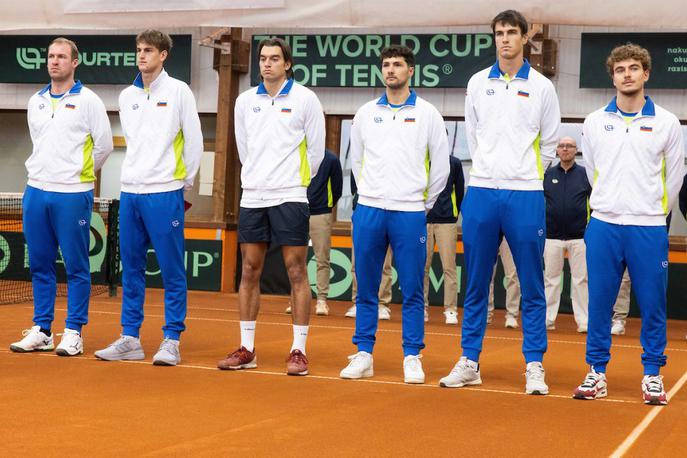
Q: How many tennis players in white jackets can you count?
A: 6